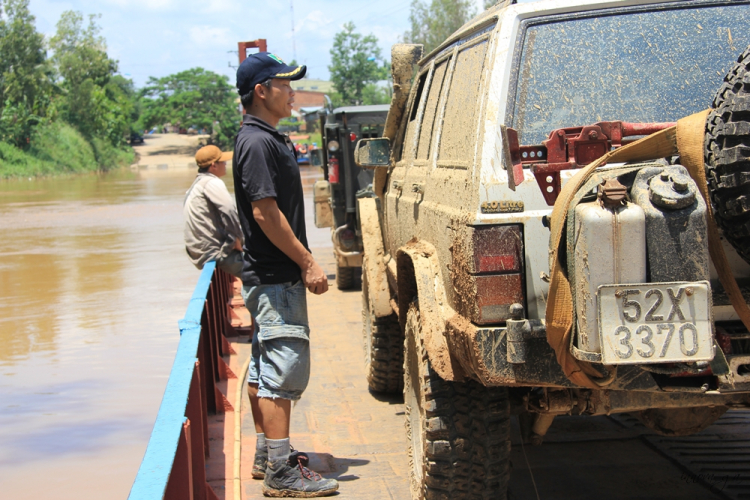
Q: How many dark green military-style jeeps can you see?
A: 1